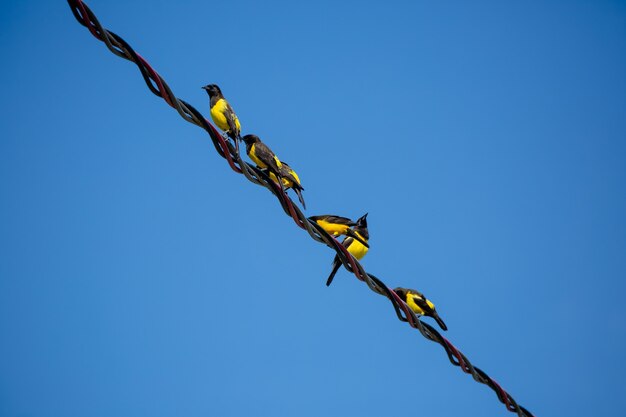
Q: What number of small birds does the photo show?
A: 6